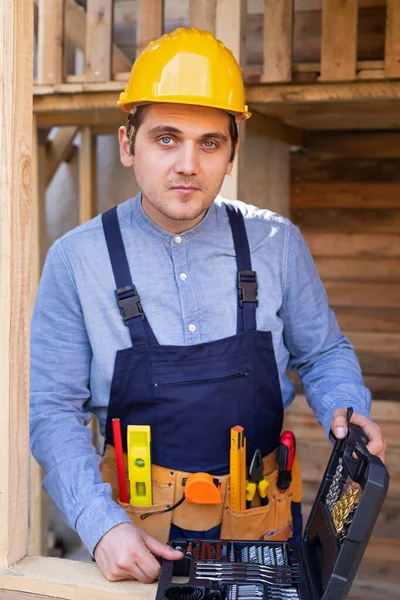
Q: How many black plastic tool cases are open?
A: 1